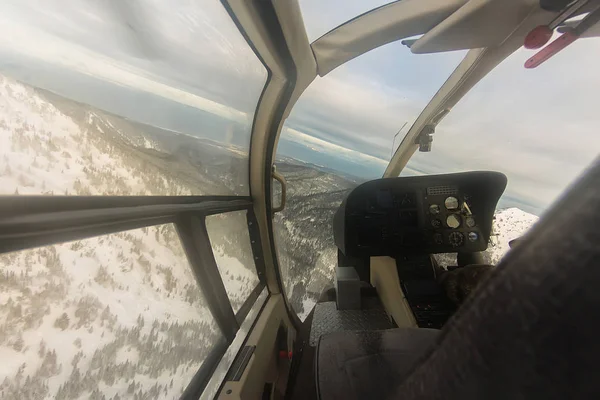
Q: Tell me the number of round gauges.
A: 8